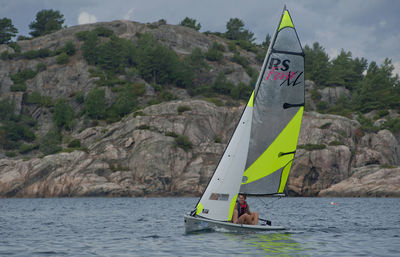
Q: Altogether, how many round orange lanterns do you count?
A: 0